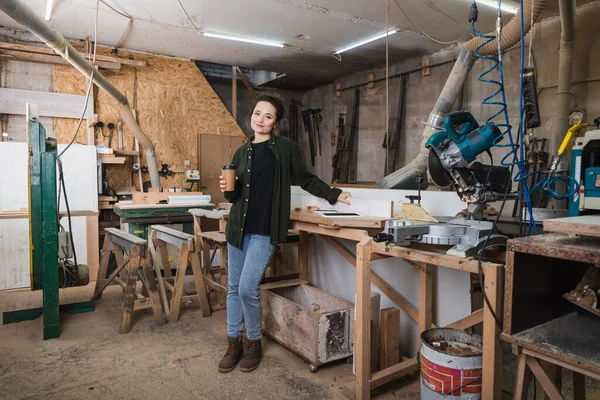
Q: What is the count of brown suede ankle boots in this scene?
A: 2